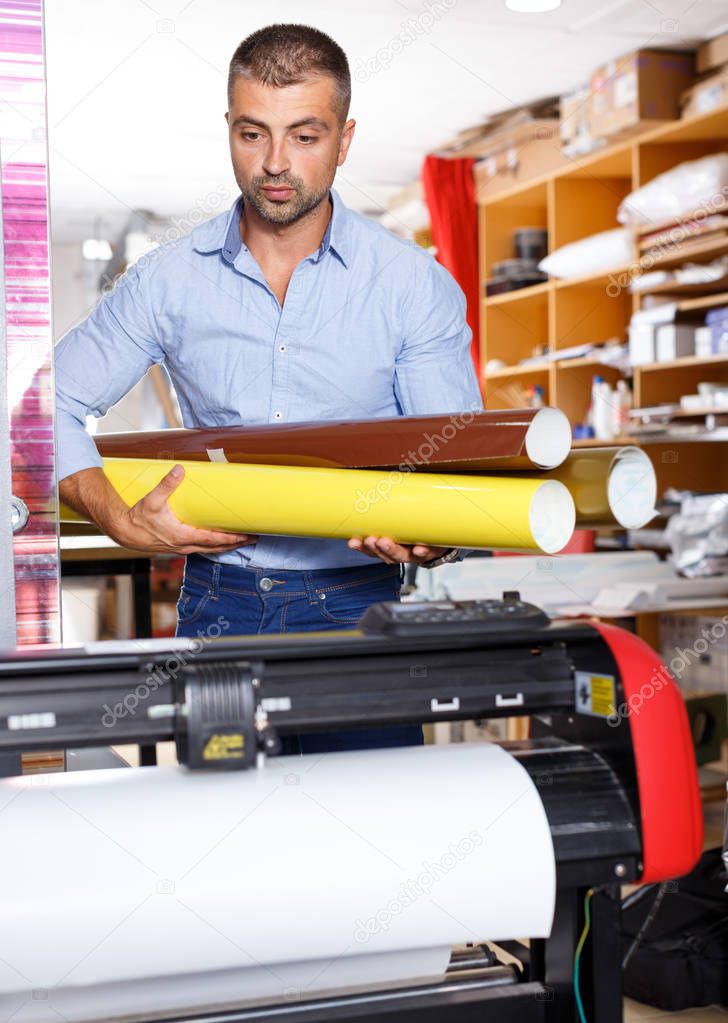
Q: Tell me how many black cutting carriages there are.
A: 1